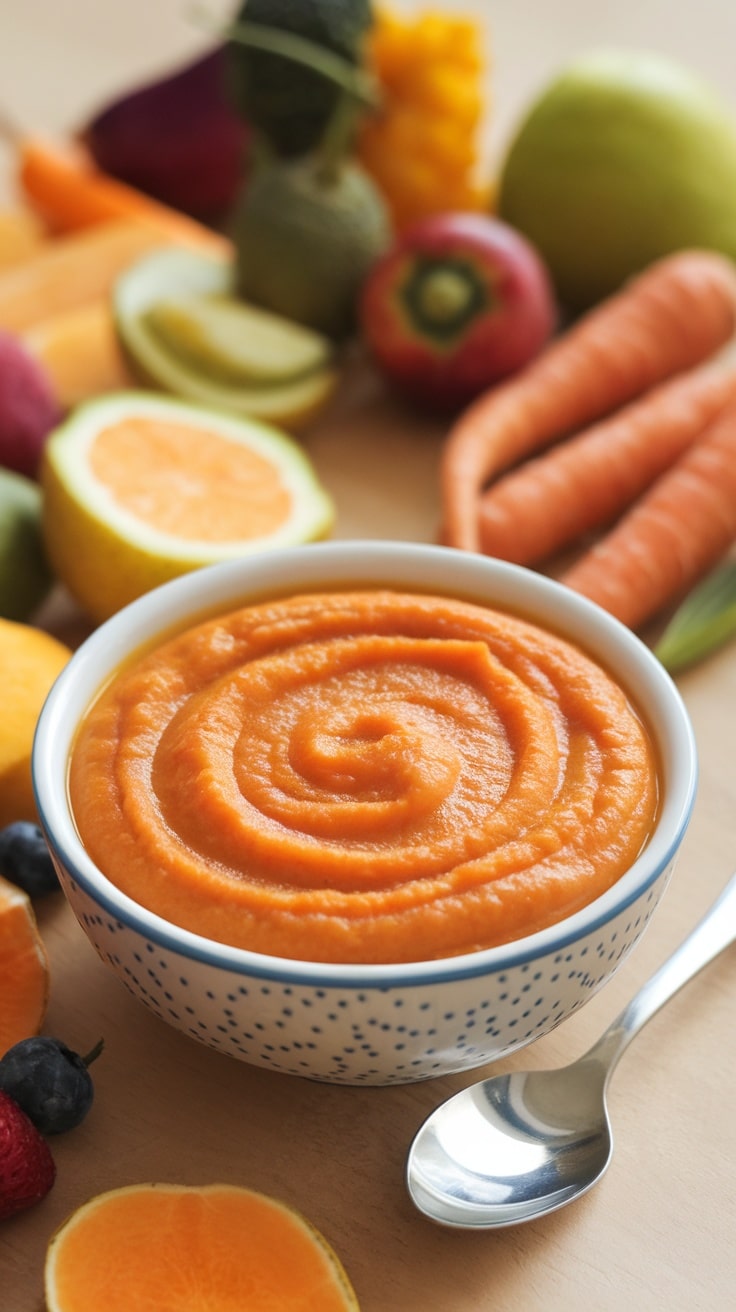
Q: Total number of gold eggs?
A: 0